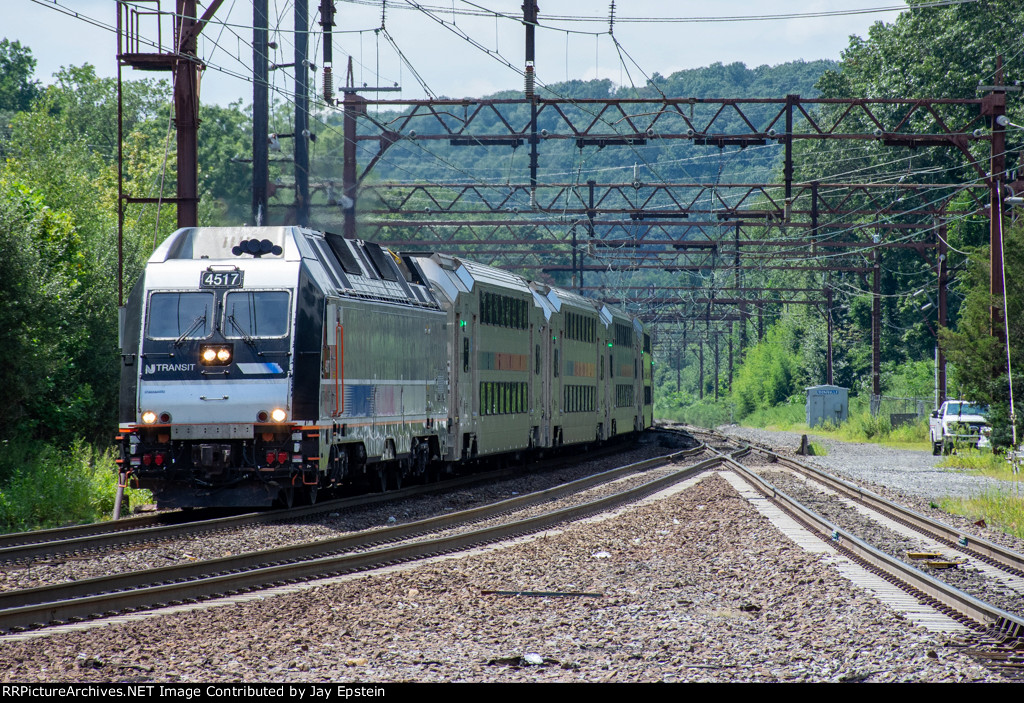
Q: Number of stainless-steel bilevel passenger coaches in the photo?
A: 4